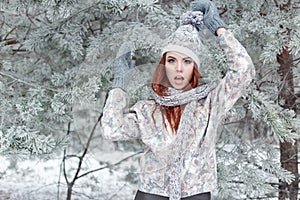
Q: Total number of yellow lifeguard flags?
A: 0